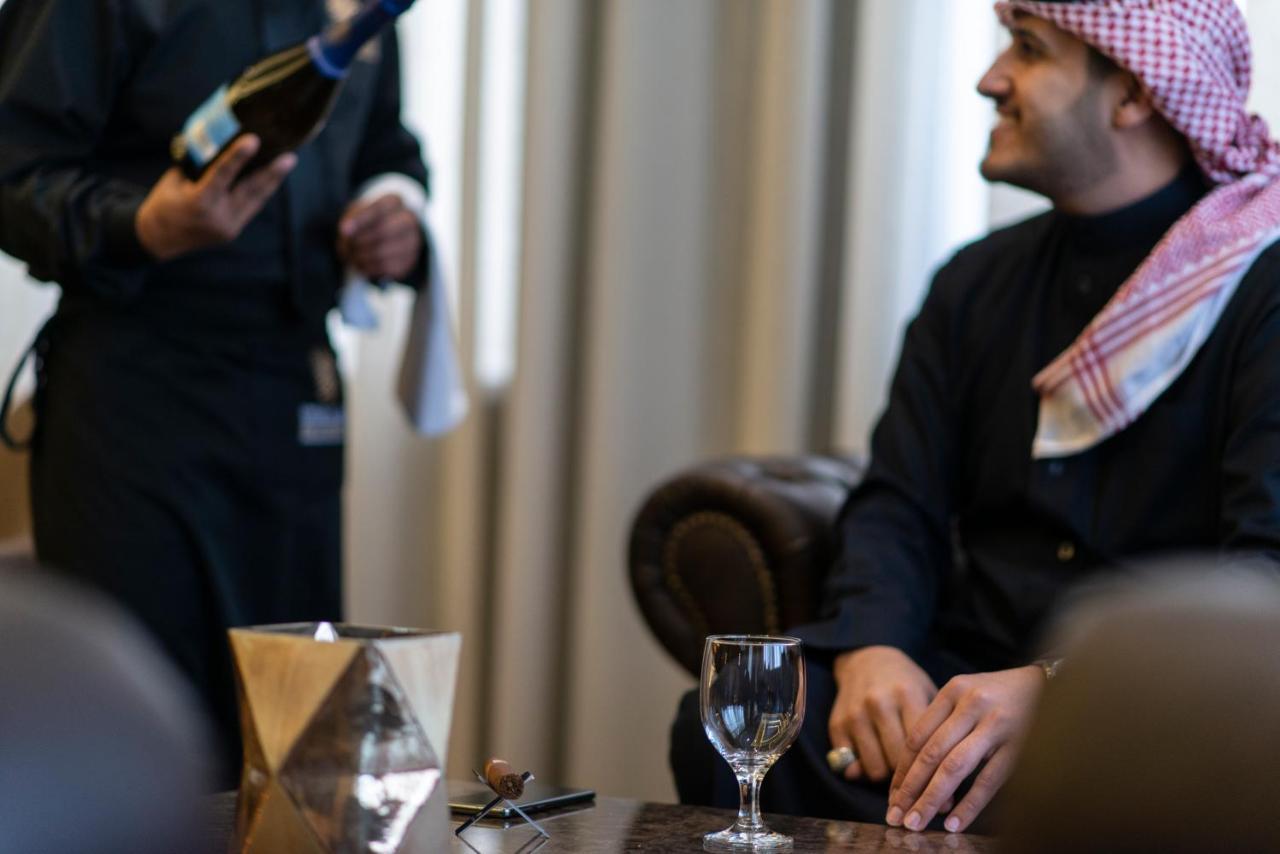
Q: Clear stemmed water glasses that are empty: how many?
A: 1